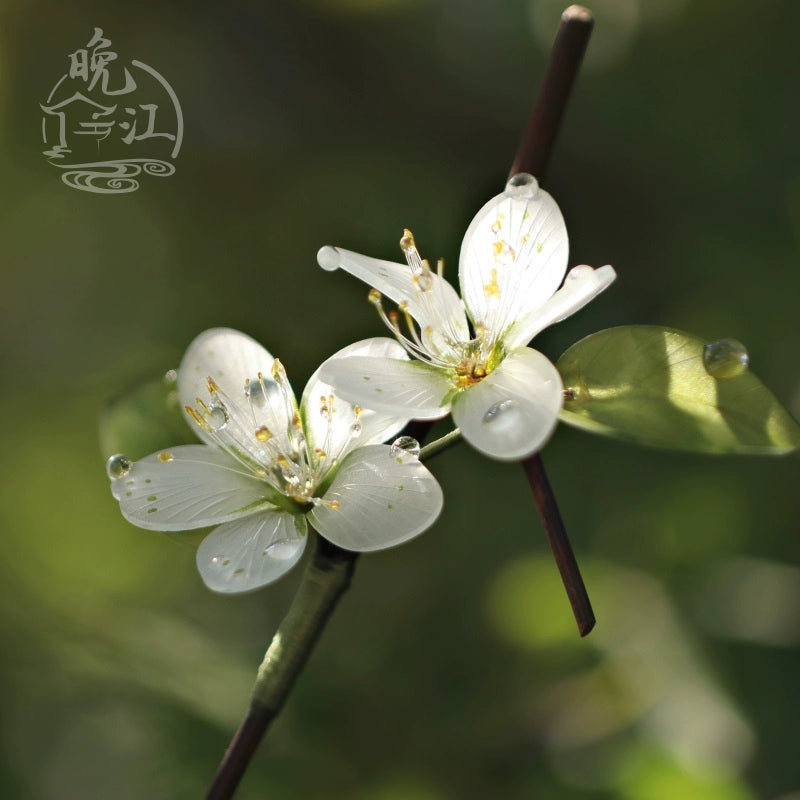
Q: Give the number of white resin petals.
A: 10